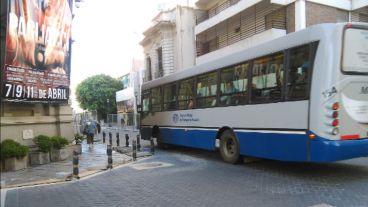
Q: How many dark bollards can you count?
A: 9